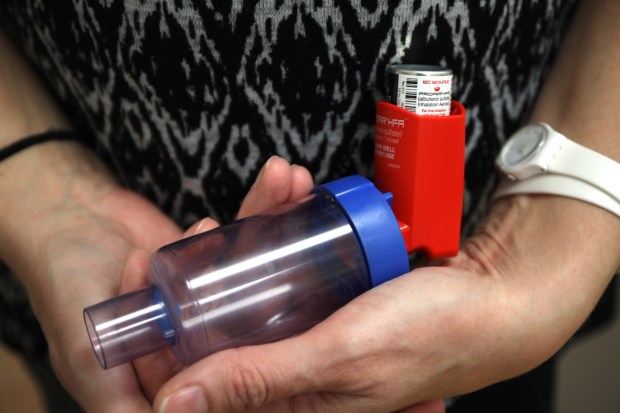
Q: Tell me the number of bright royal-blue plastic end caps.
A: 1